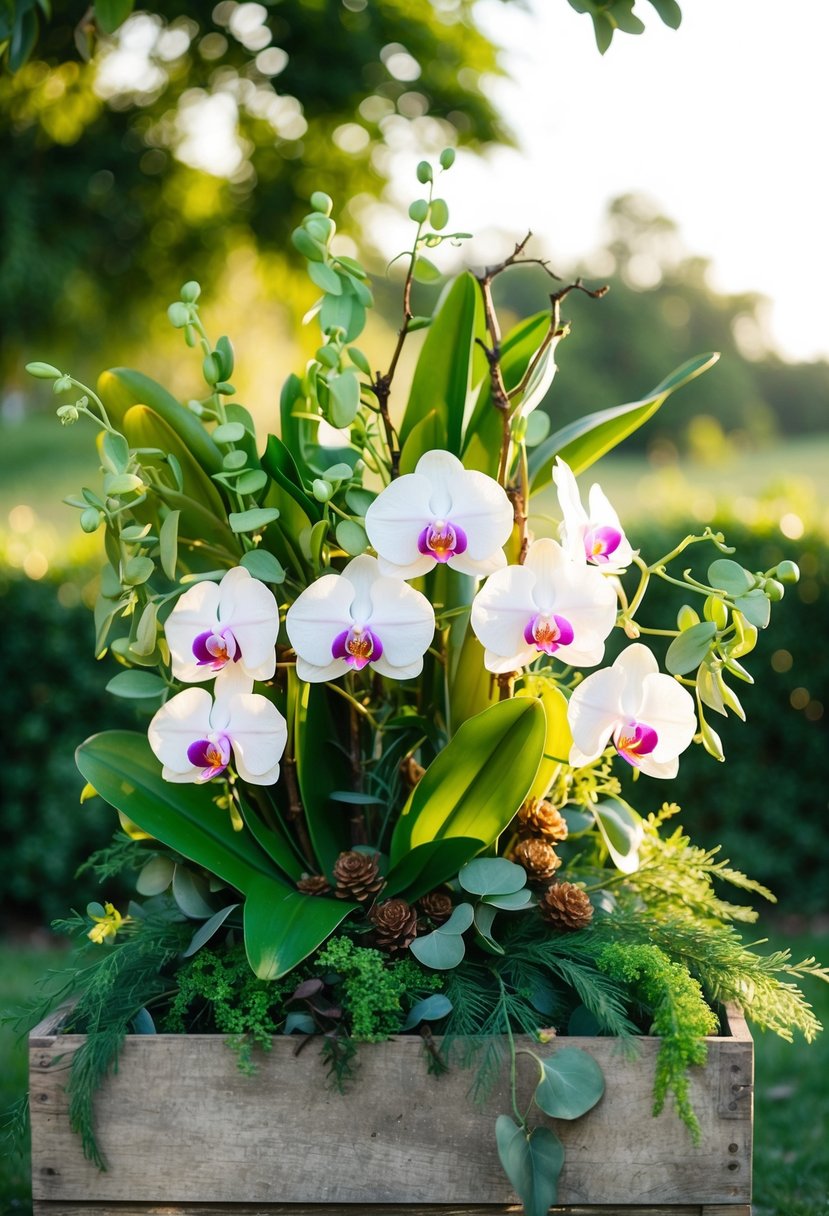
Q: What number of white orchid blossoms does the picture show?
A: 7